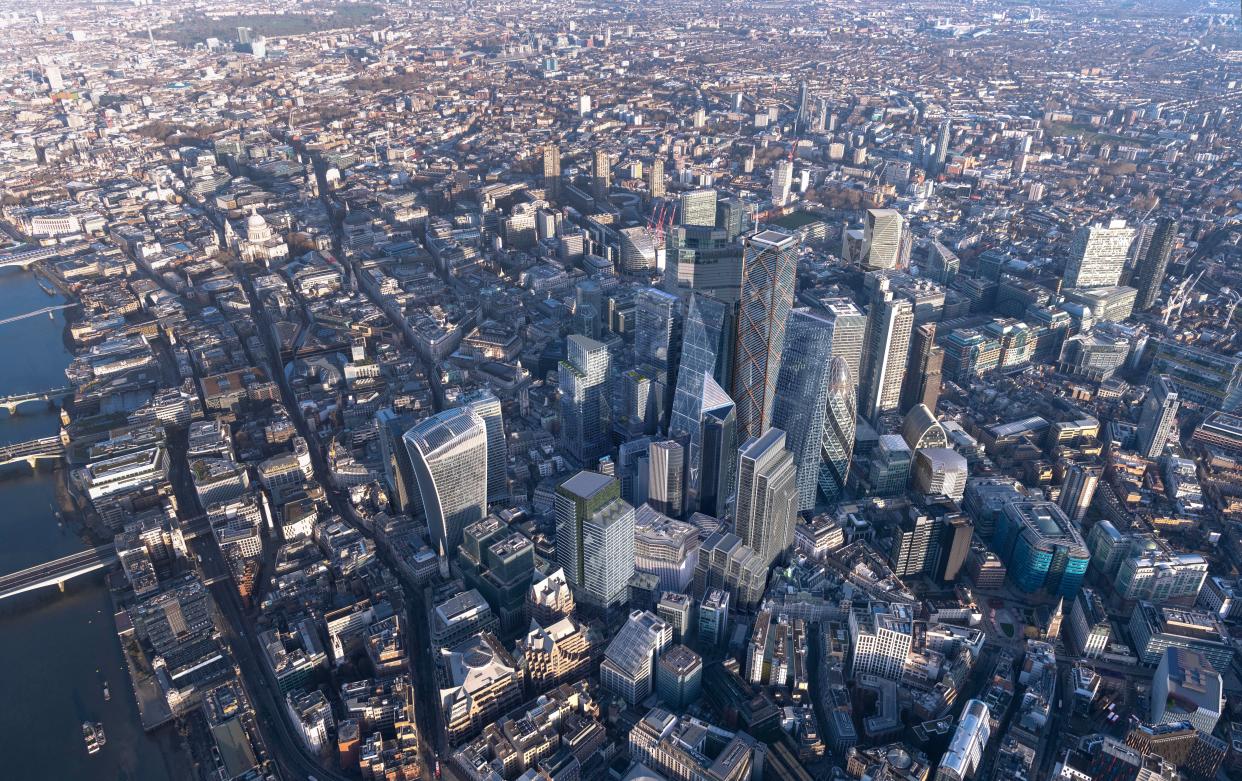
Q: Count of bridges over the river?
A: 5